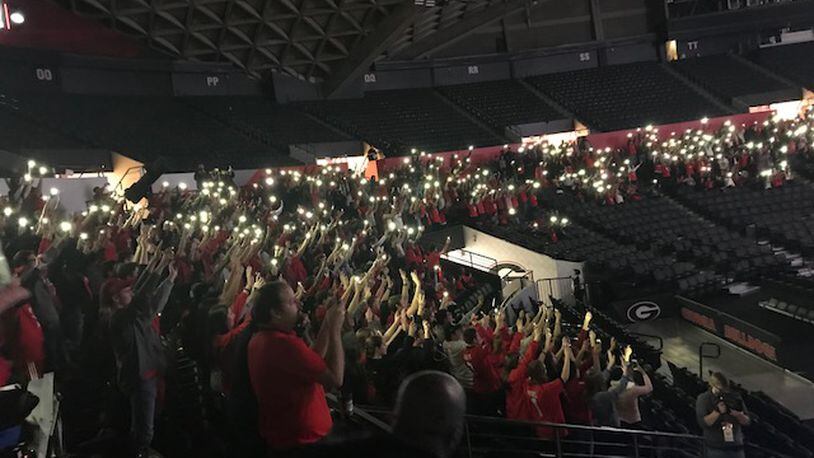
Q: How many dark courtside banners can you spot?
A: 2